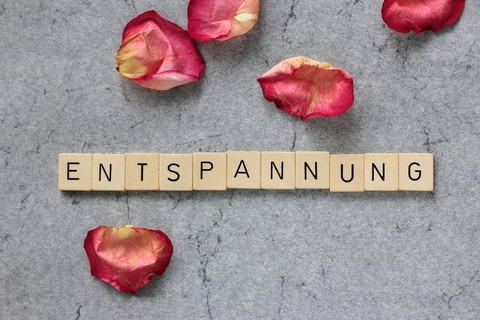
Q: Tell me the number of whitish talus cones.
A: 0